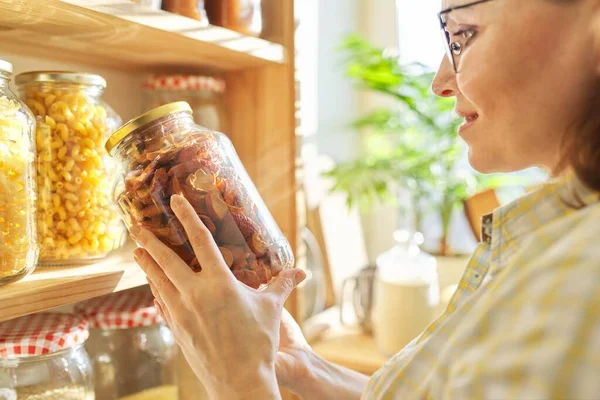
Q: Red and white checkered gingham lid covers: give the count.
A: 3